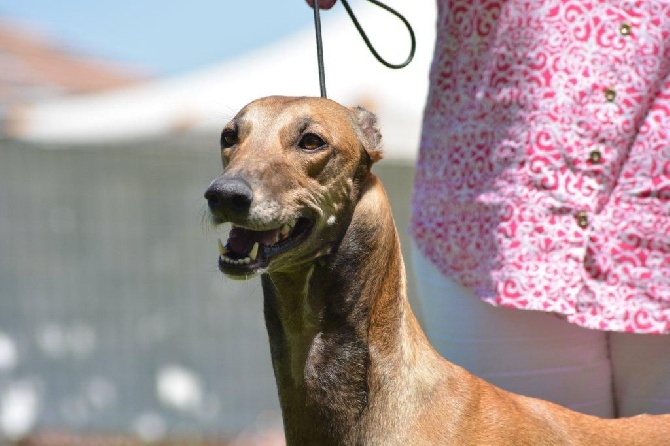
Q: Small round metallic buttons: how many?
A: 4